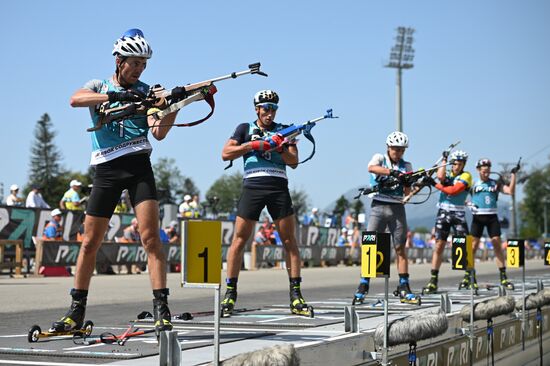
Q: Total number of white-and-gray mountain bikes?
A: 0